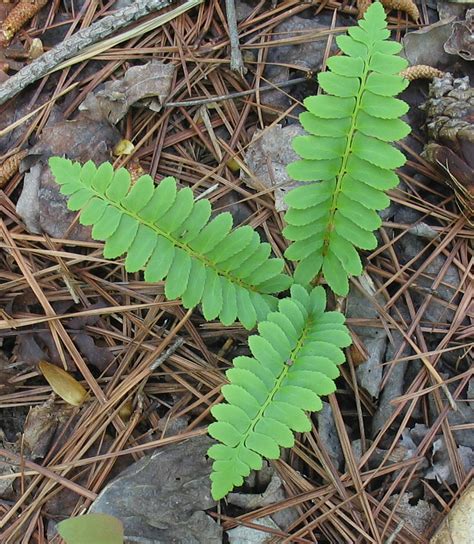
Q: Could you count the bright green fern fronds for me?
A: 3